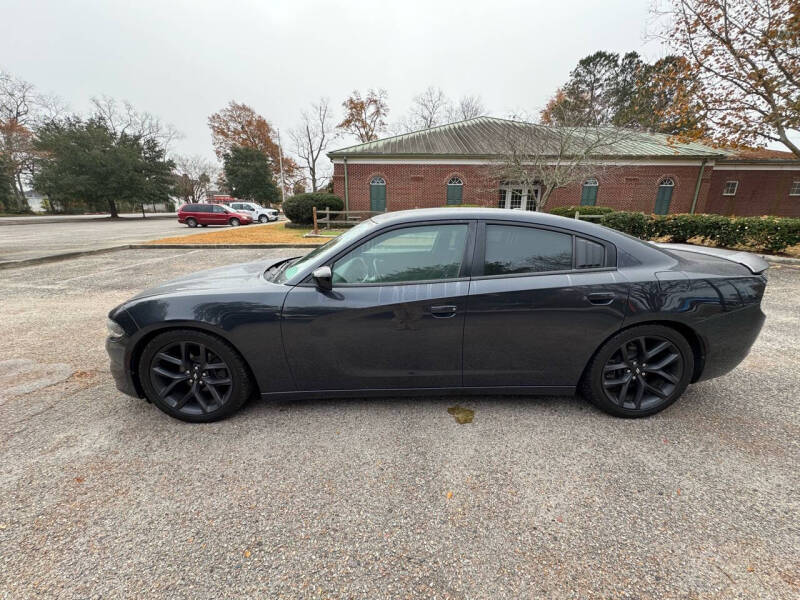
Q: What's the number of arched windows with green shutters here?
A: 4